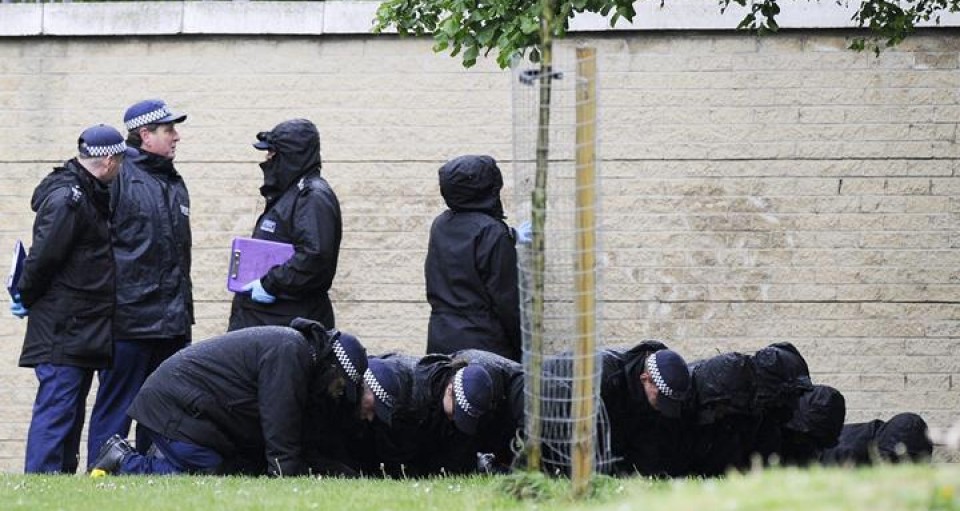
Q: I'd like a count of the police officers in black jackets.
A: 12